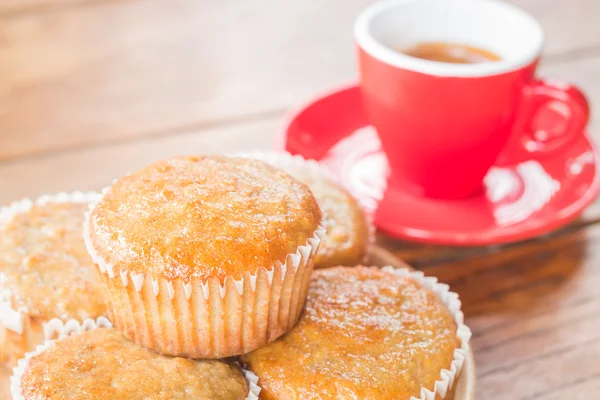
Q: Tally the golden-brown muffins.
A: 5